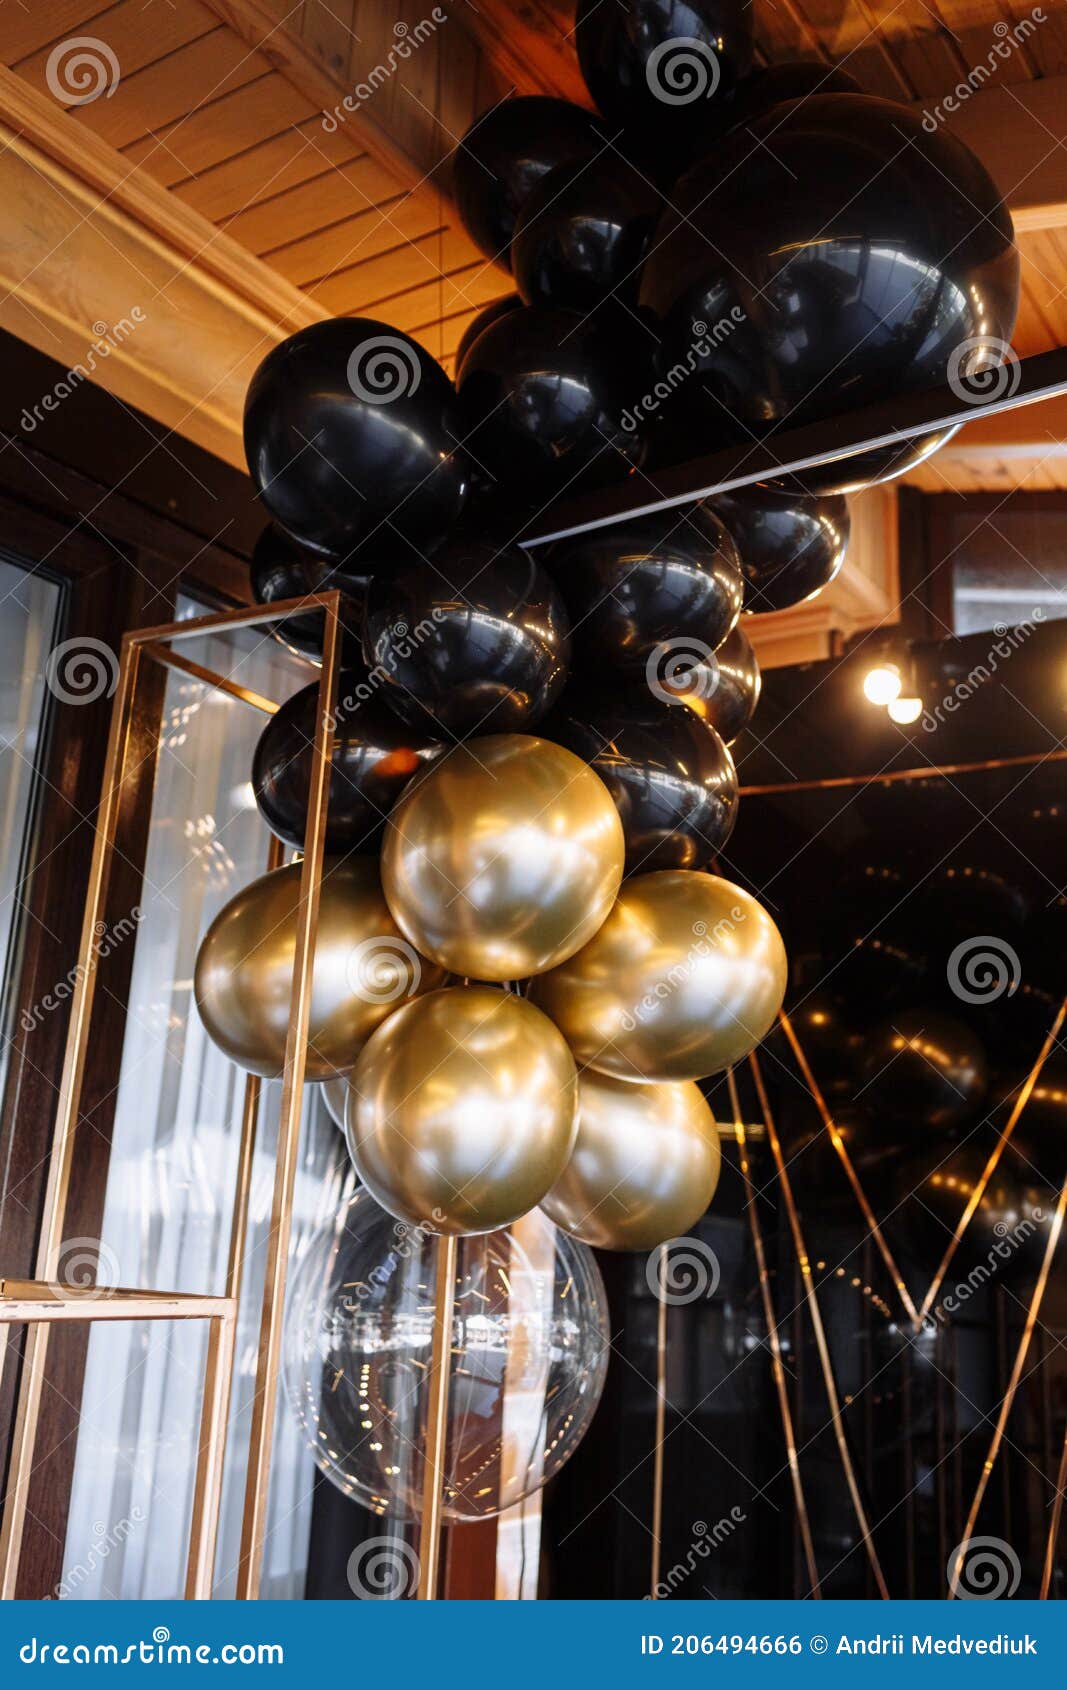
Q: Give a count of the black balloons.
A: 15